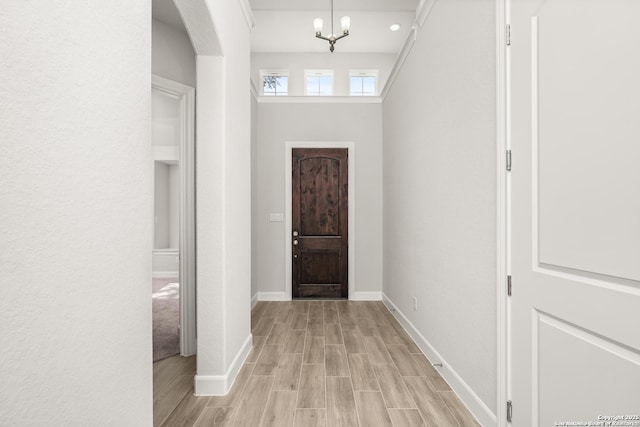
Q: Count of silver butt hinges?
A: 4